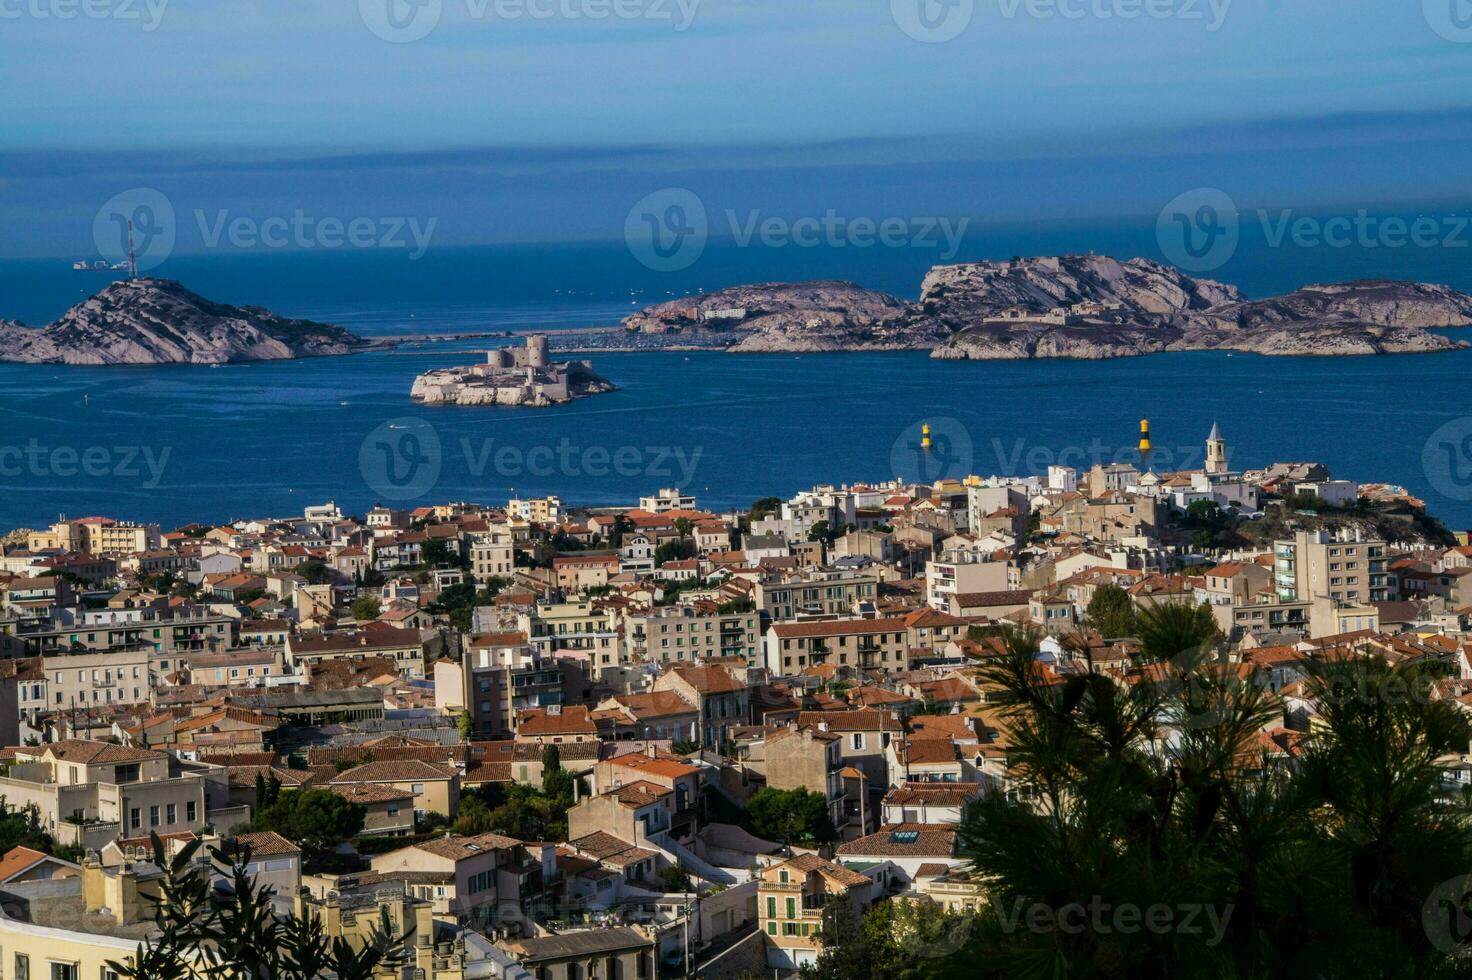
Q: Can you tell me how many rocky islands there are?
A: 3